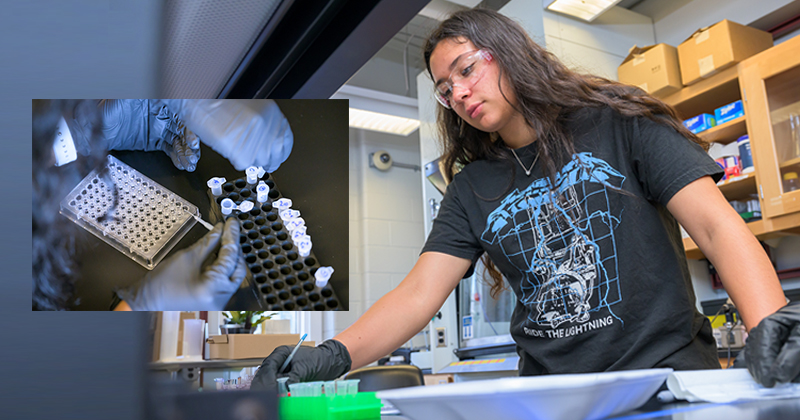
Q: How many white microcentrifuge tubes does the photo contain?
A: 10